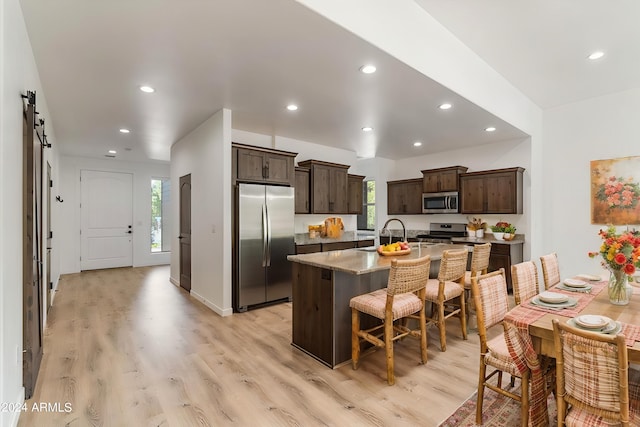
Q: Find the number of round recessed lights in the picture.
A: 10